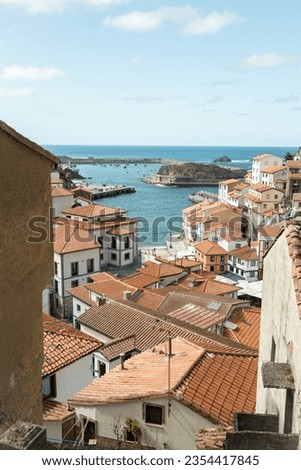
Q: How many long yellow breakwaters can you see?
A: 0